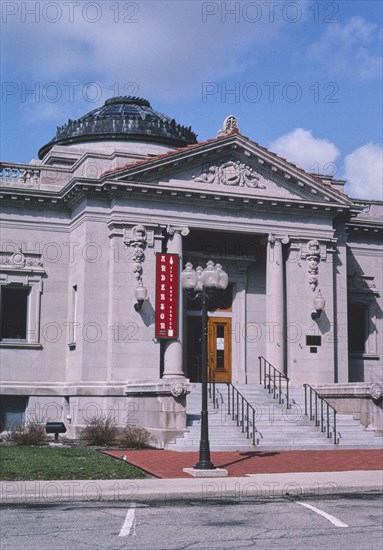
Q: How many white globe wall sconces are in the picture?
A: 2